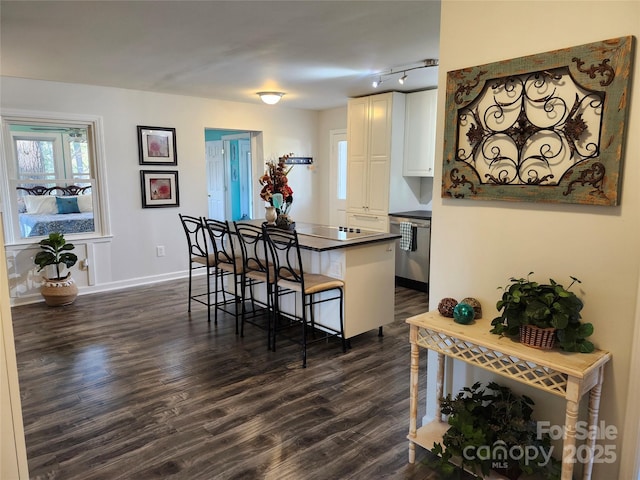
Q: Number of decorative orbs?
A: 3